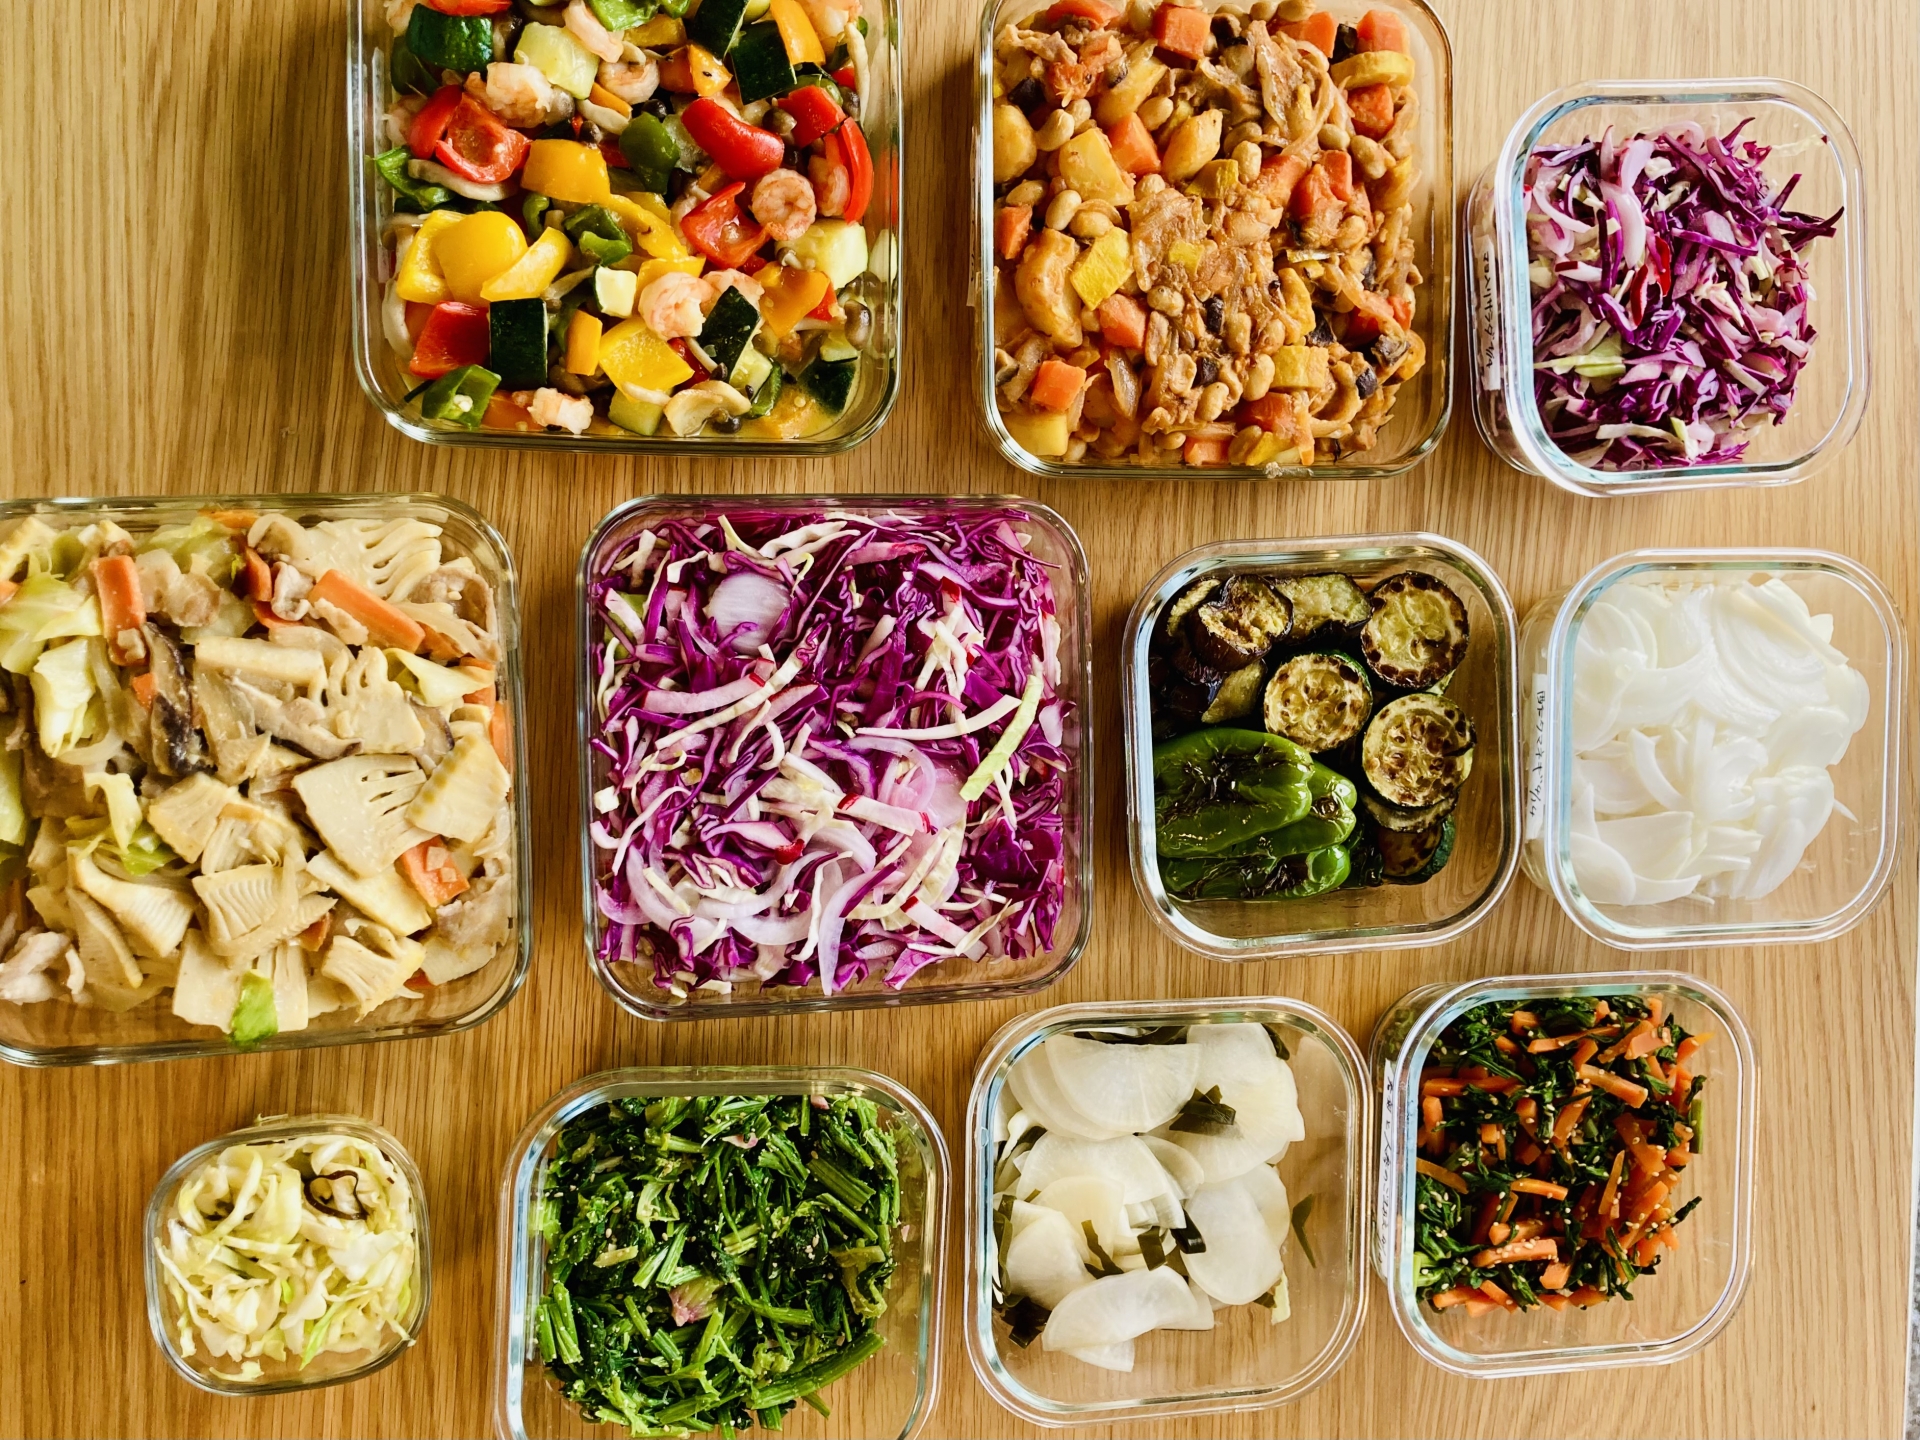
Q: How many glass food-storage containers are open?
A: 11